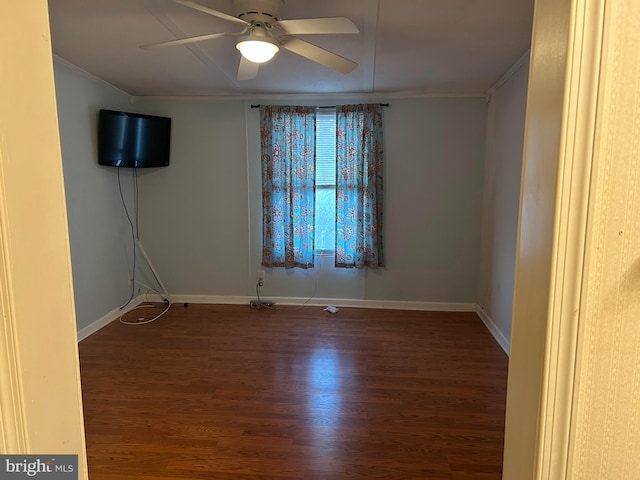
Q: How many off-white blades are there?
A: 5